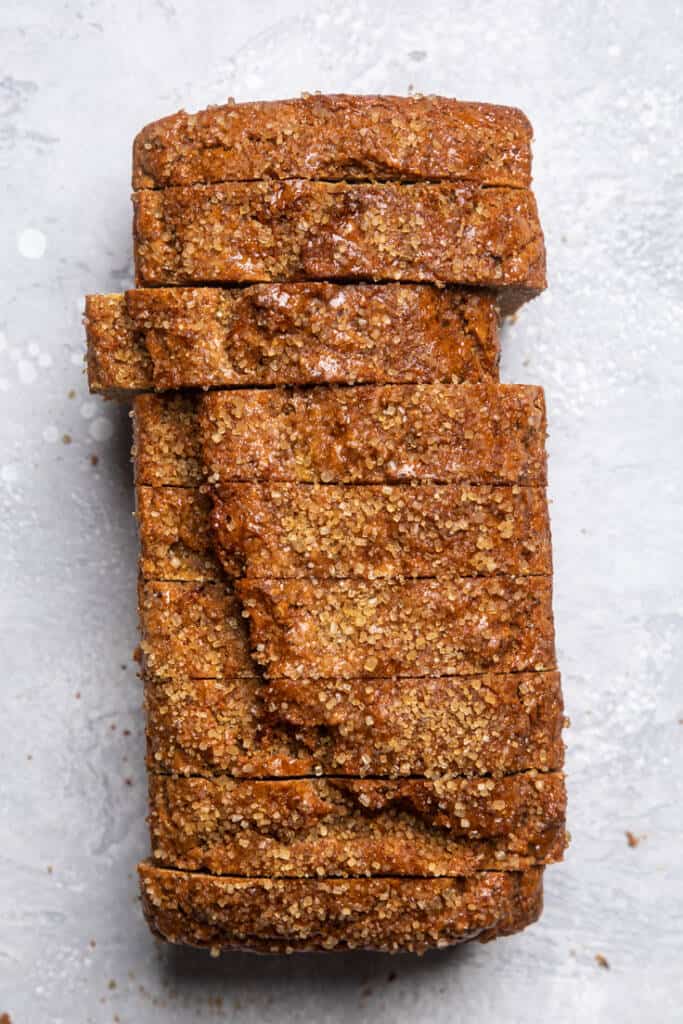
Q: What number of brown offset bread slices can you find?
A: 1